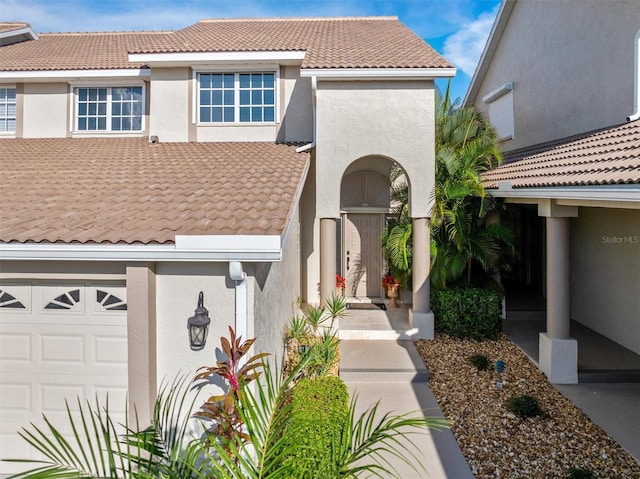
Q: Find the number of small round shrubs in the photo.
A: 3